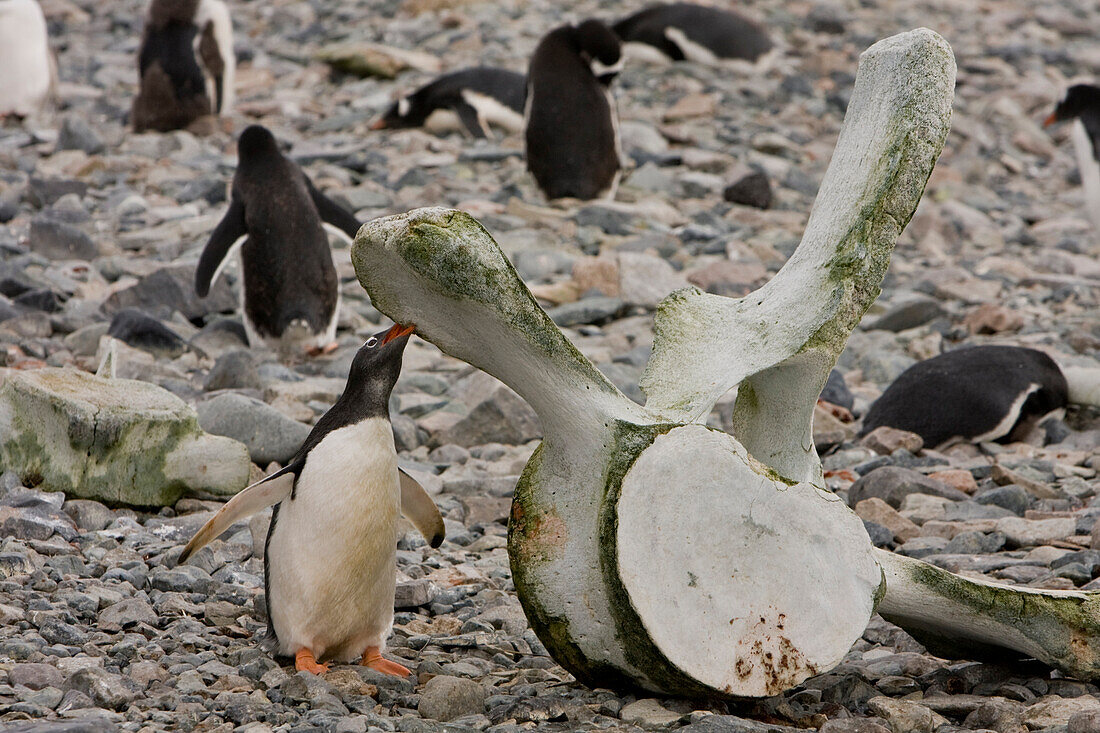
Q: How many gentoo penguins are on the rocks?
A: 9